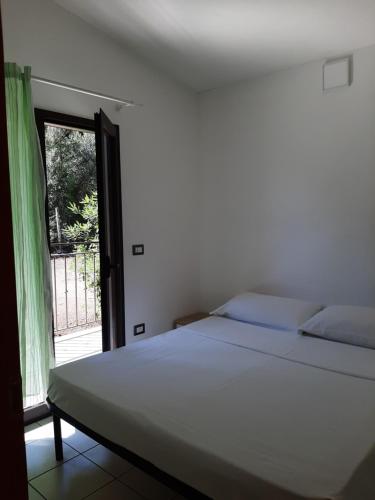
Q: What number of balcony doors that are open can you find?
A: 1